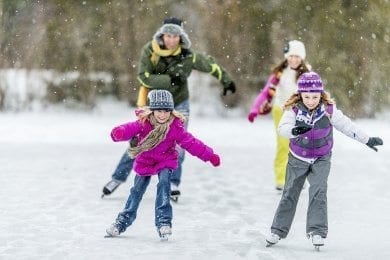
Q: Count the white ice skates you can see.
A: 4